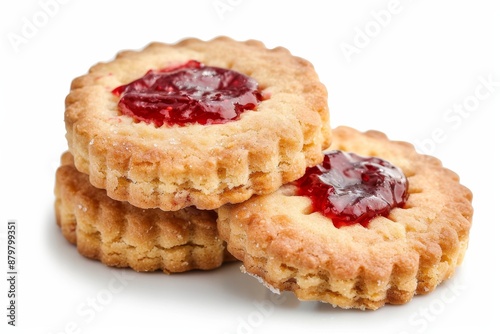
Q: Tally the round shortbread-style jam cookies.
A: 3